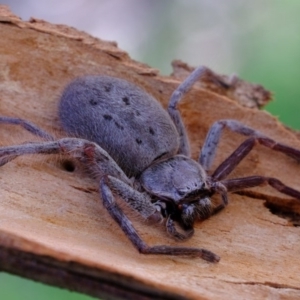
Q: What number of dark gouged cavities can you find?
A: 2